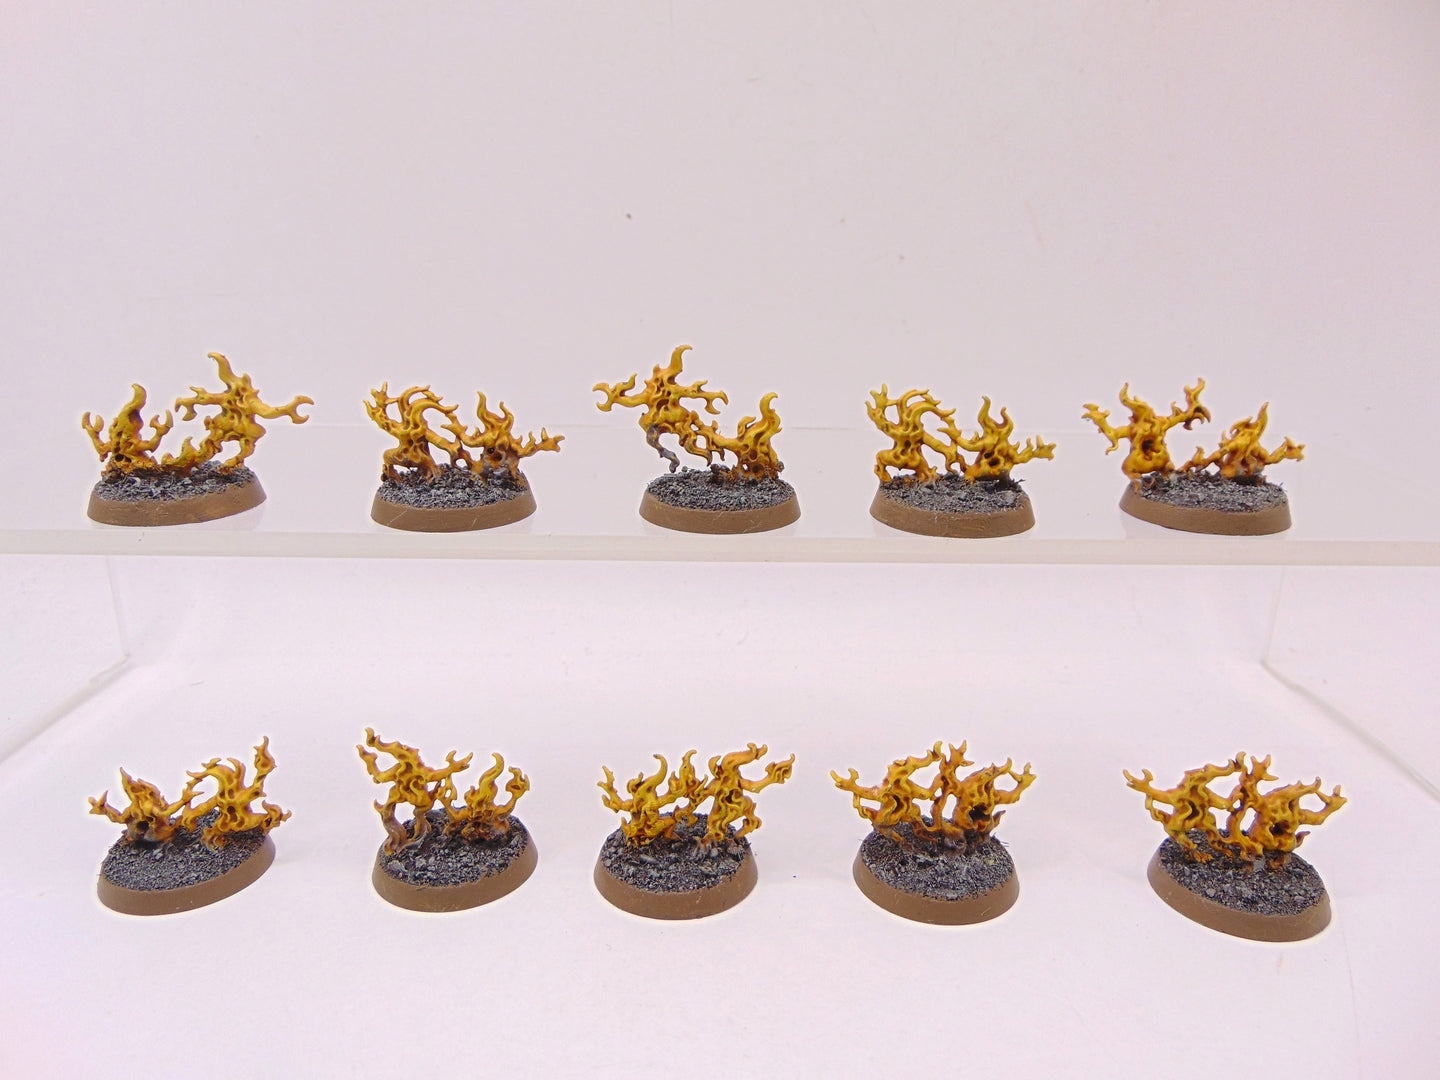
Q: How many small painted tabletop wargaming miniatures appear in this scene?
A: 10